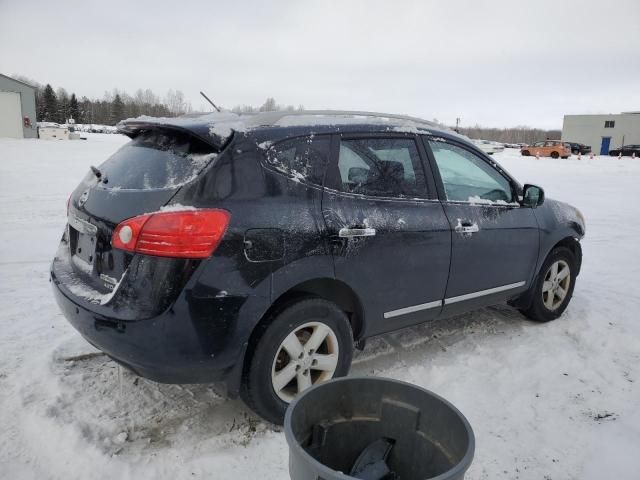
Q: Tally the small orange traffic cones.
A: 5